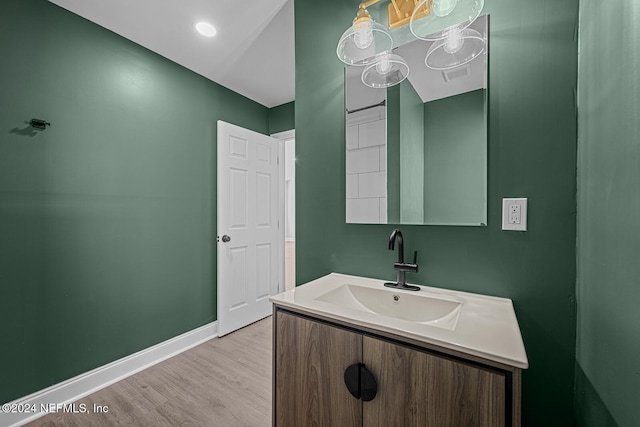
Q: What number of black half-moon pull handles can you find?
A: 2